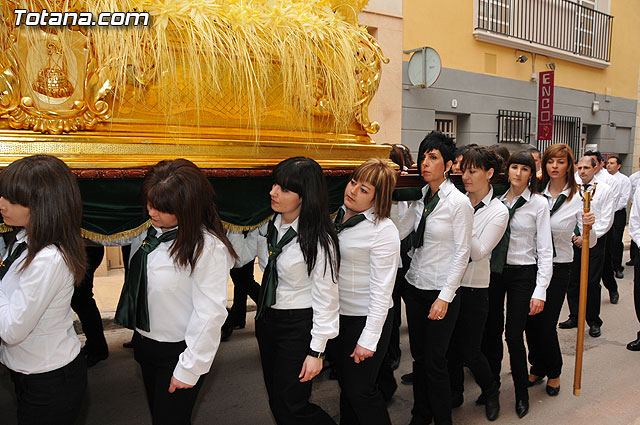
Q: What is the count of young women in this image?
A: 8